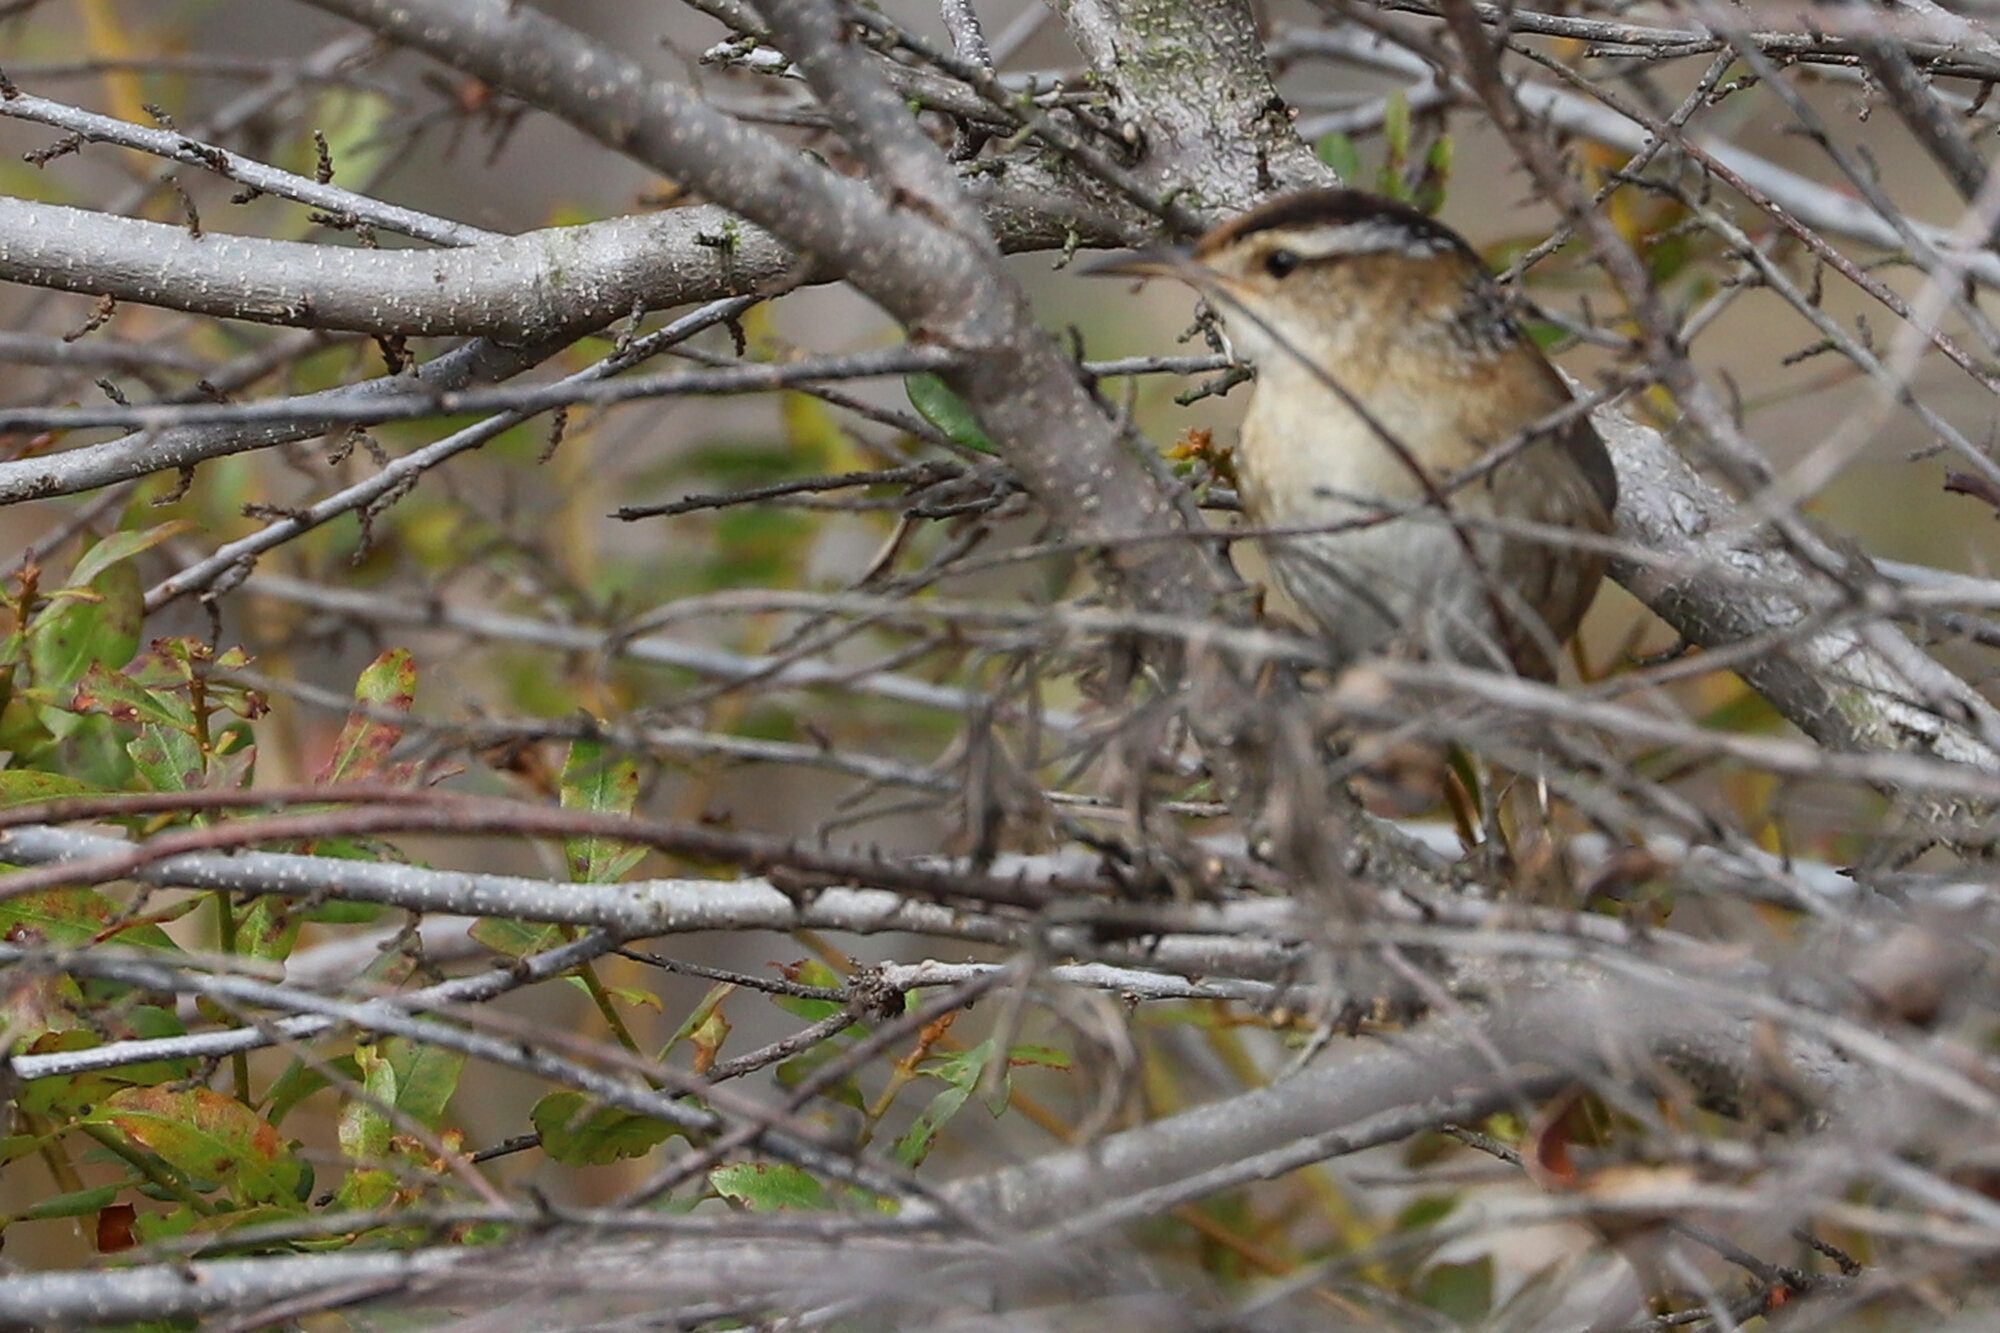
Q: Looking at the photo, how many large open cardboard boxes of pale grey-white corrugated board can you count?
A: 0